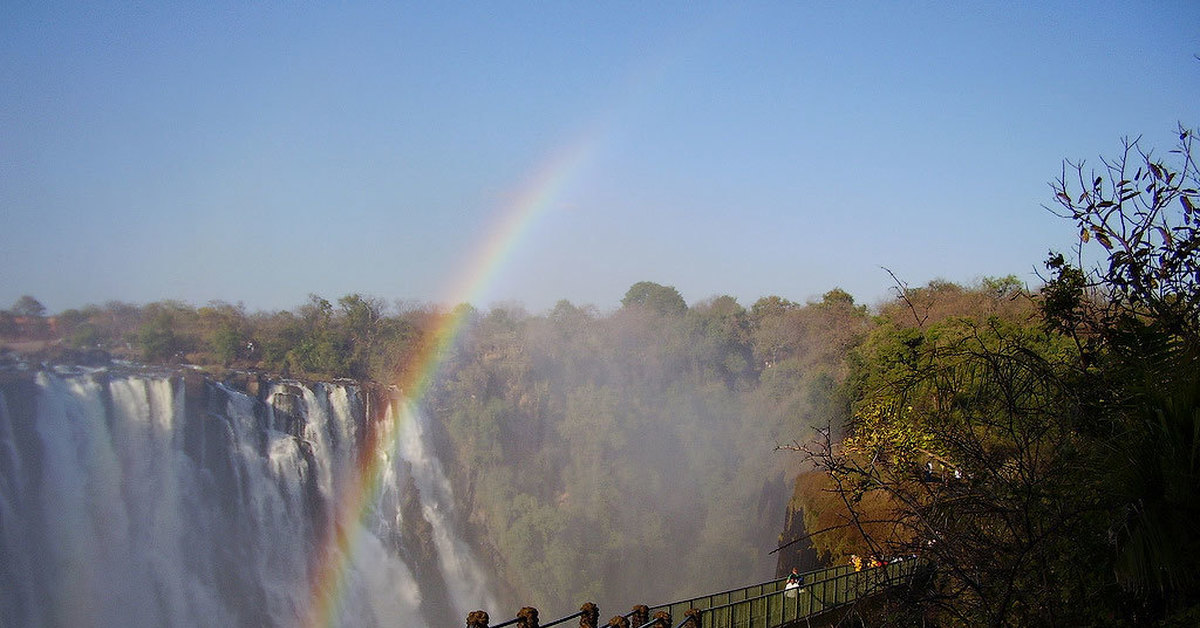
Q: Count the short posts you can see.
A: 7